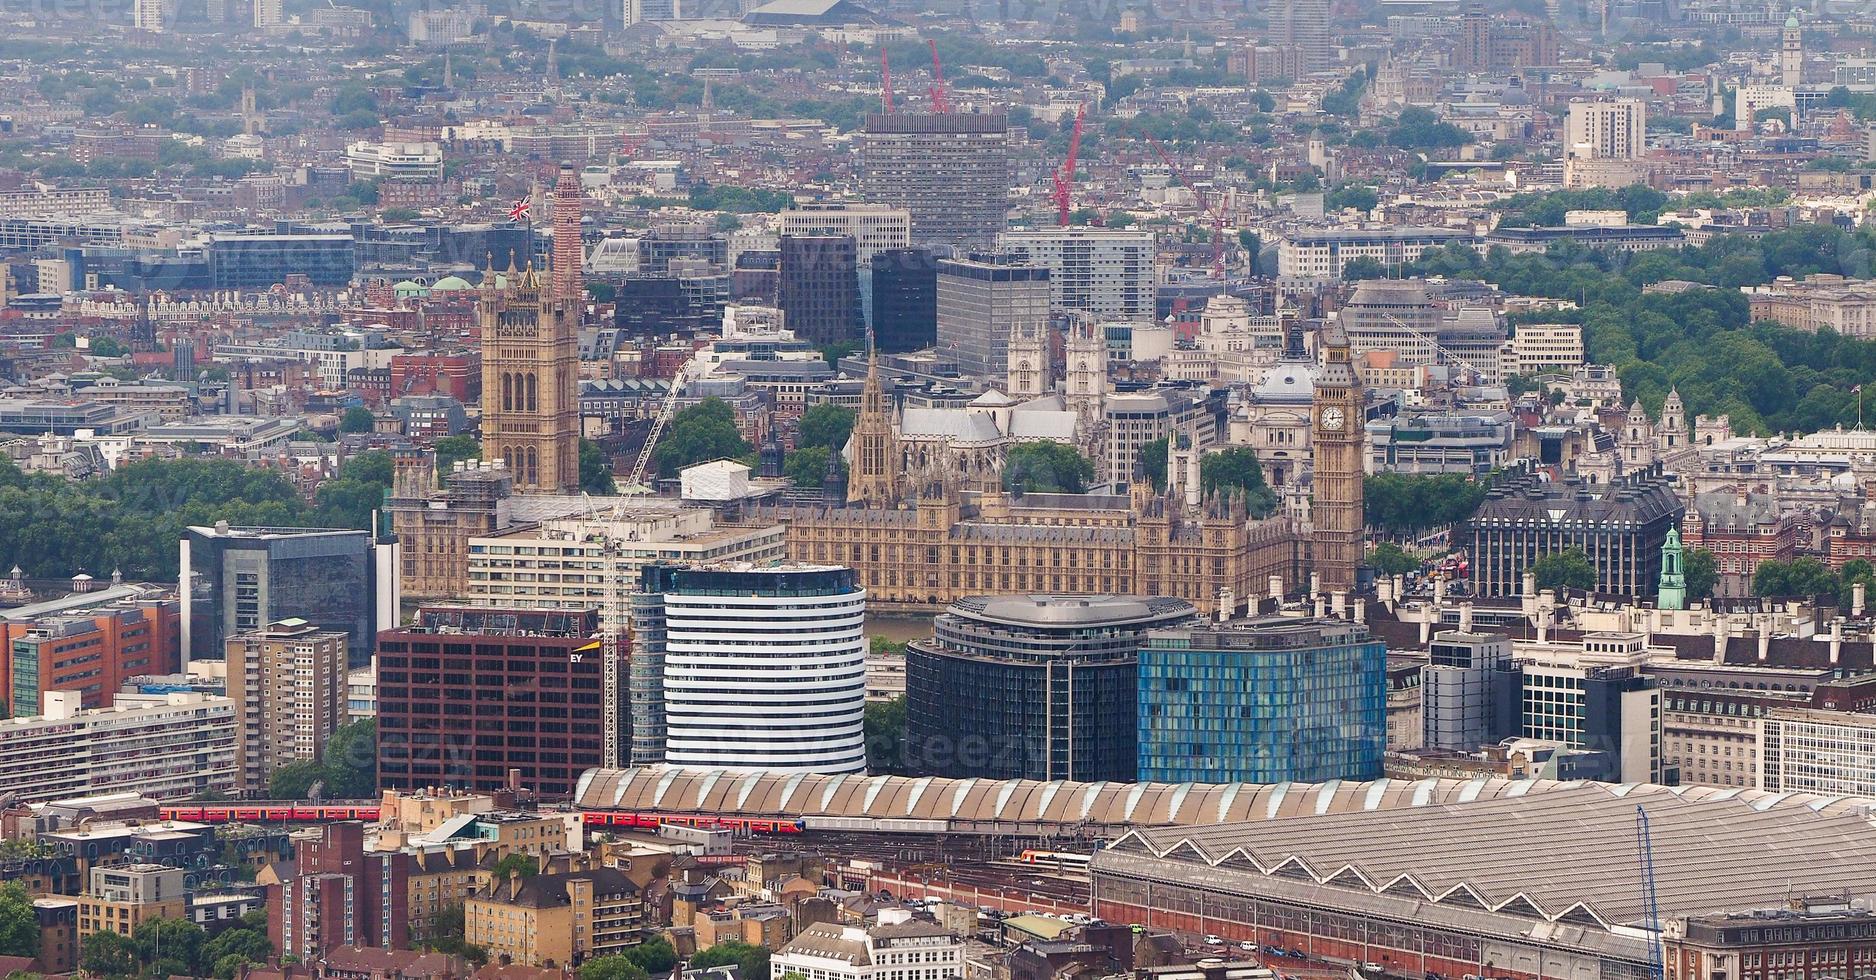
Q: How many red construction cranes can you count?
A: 4